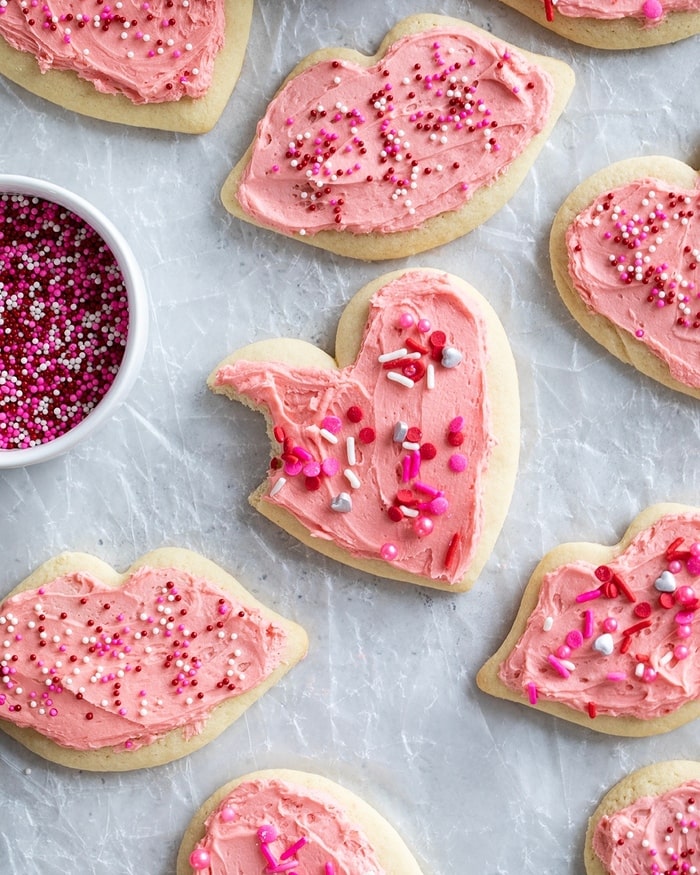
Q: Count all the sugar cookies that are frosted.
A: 9